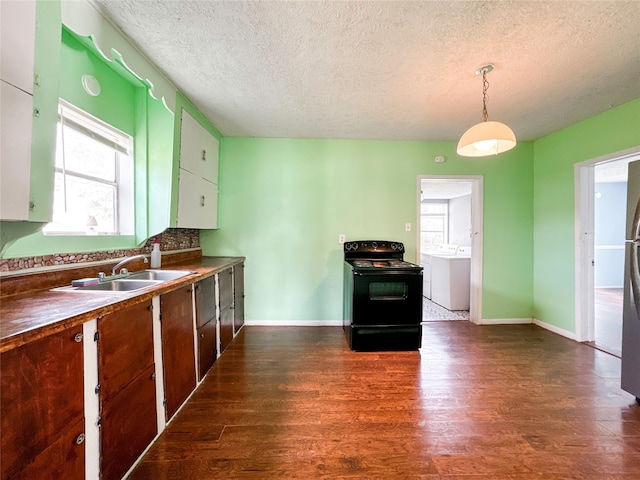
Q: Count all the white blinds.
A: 1